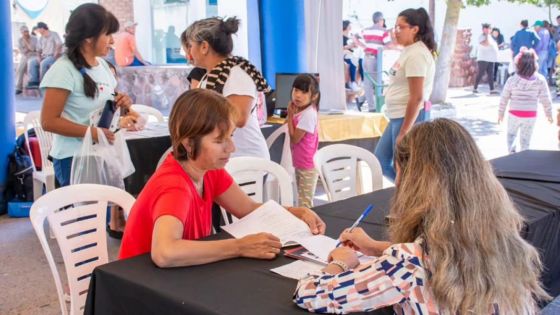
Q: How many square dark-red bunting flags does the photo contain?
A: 0